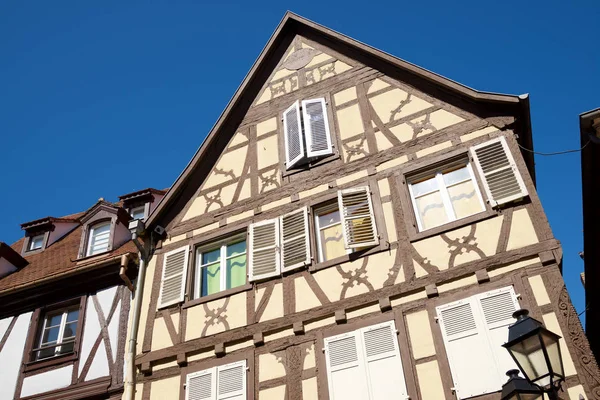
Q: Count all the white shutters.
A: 13